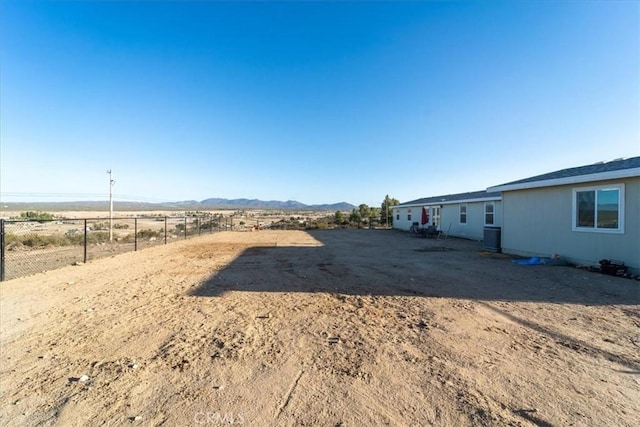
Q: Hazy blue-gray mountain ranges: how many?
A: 1